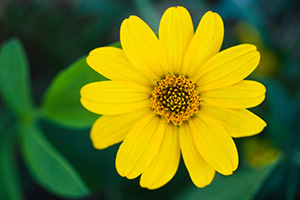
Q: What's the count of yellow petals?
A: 13